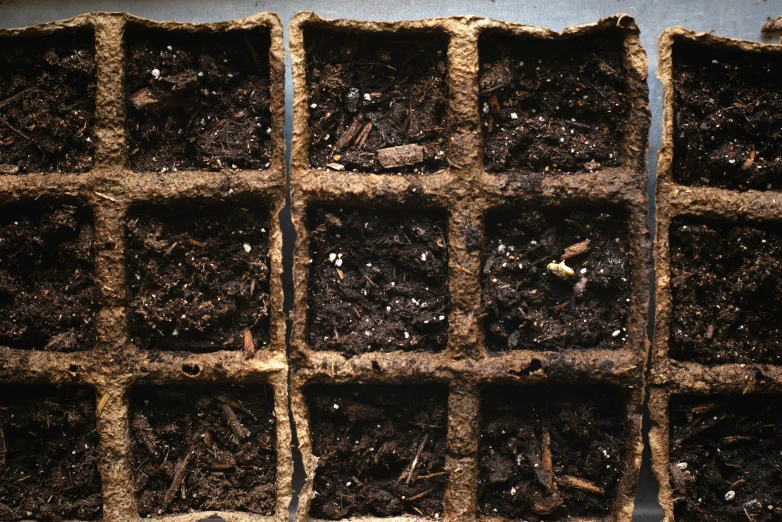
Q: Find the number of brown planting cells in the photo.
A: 15